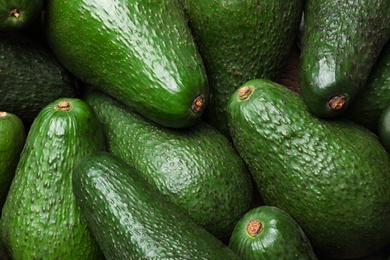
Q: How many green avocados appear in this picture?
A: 13